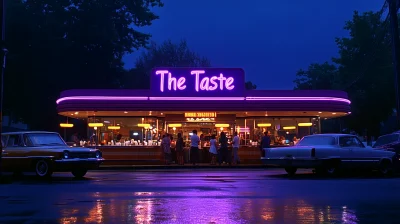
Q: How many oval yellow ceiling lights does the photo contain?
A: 9